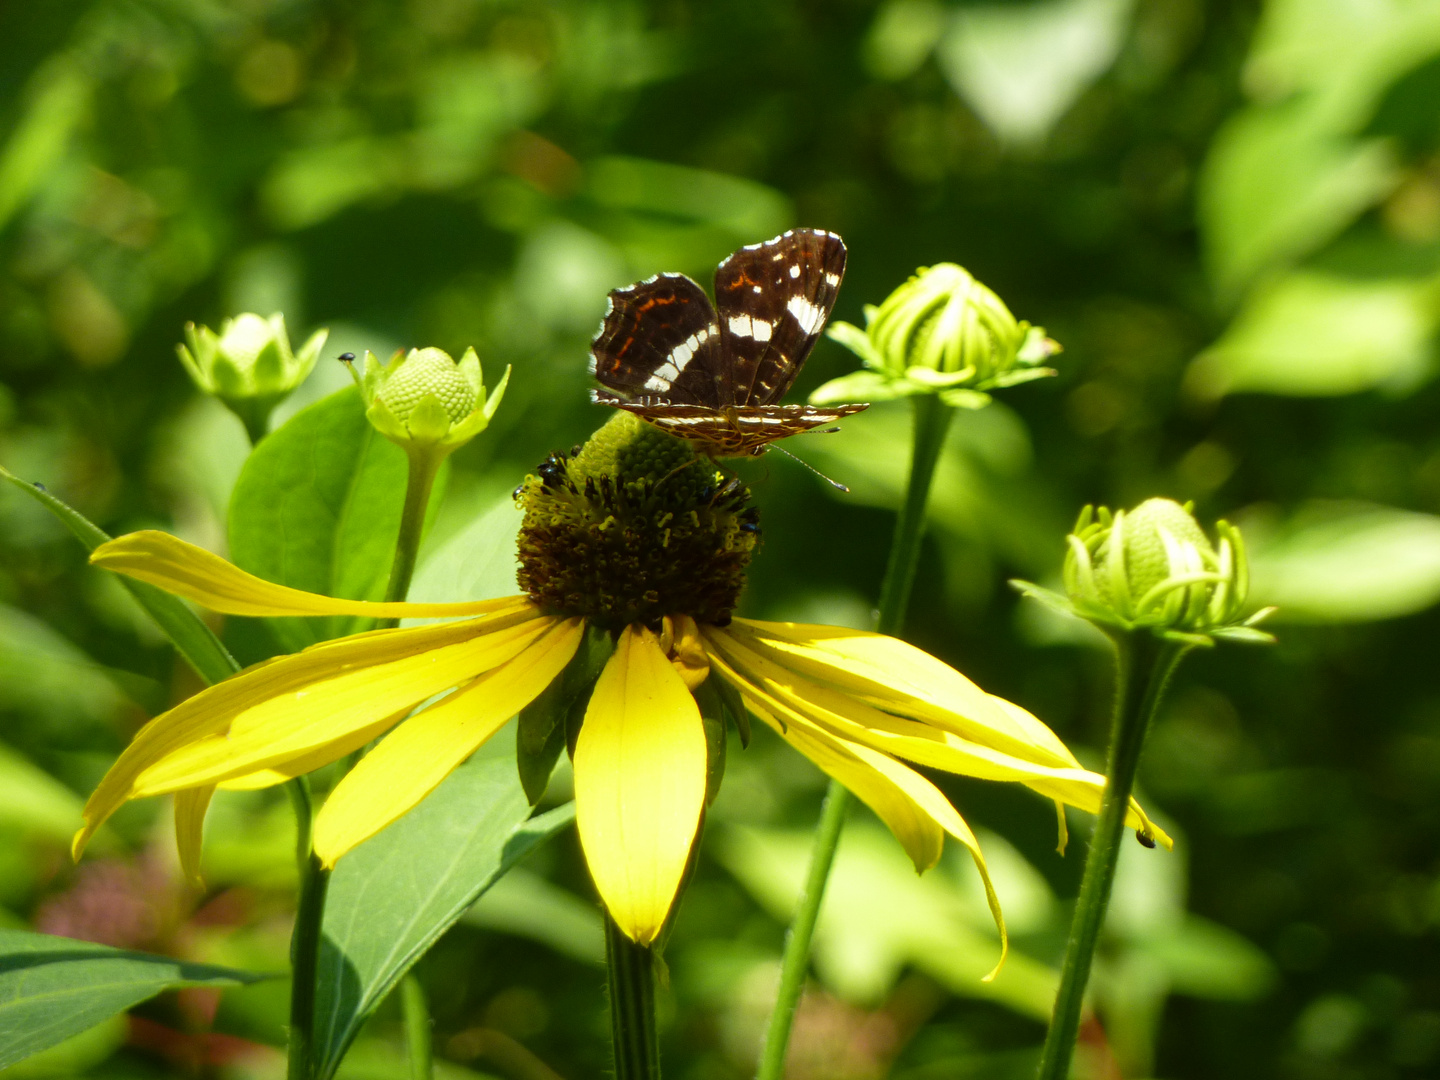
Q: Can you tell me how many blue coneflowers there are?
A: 0